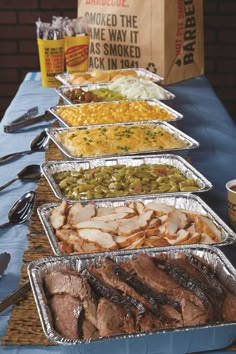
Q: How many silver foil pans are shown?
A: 7